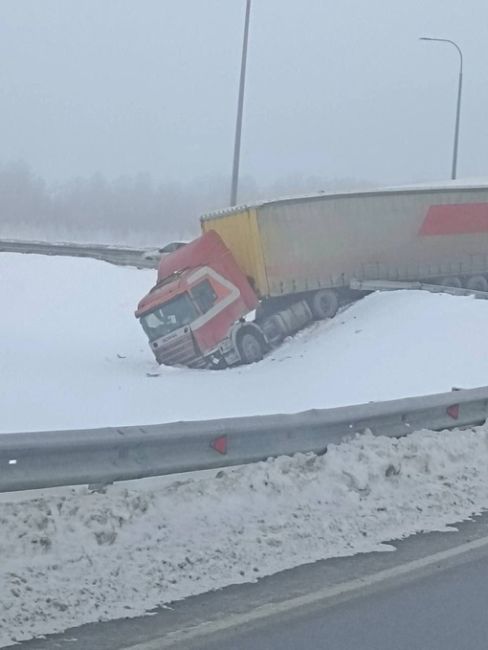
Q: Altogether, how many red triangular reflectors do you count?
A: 2